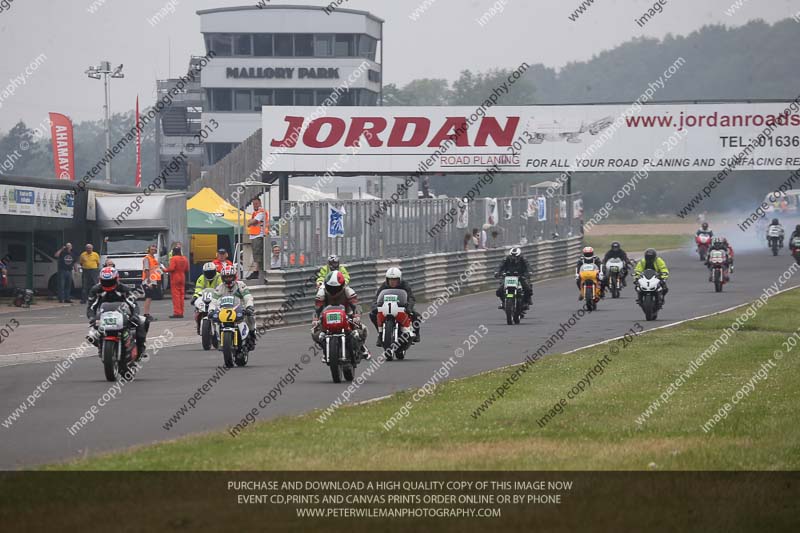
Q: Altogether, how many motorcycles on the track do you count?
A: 15